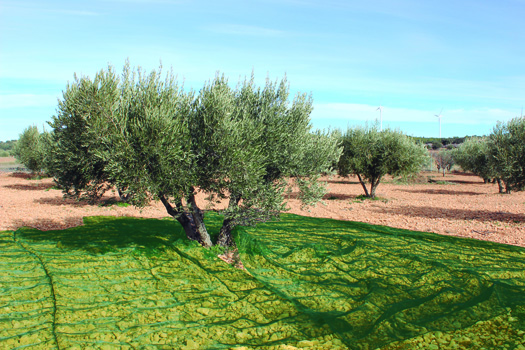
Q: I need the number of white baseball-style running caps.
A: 0